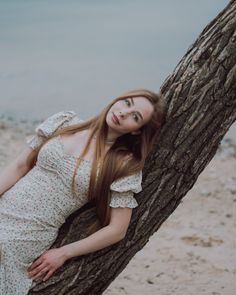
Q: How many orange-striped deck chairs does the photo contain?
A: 0